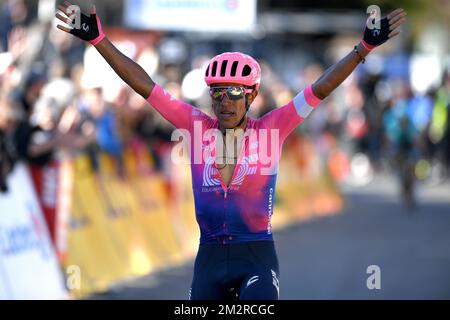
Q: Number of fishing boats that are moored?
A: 0